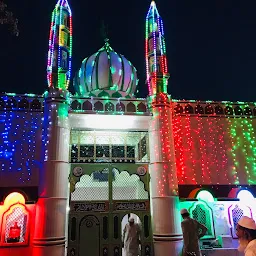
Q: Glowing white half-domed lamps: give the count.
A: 2